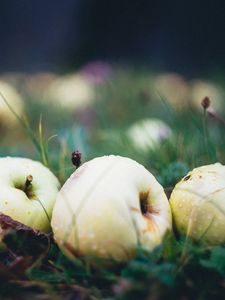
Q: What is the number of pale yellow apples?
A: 3